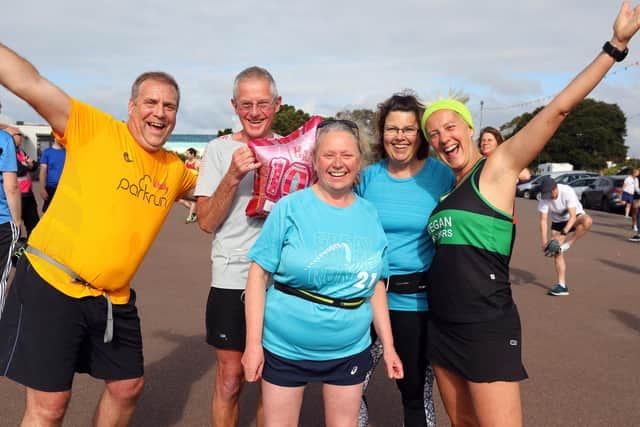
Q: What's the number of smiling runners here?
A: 5